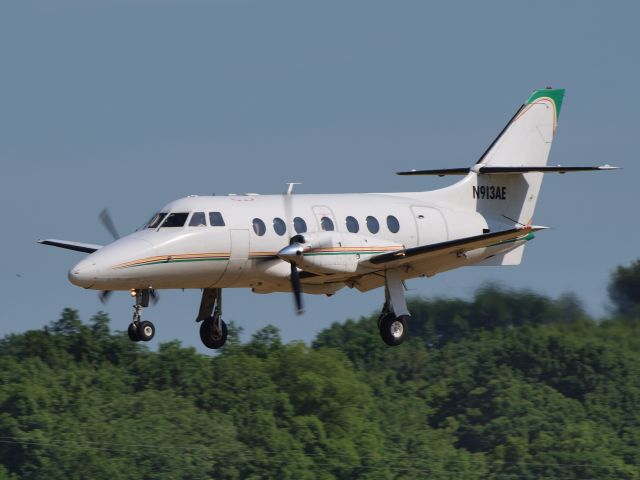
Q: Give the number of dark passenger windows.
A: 7